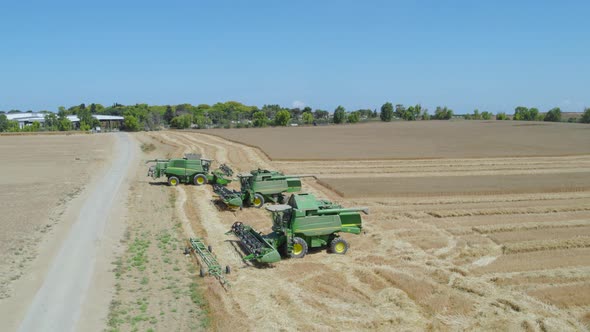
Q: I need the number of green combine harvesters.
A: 3